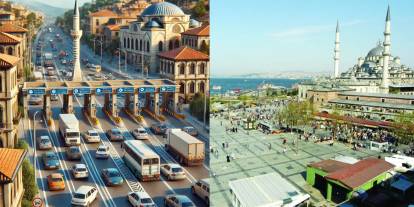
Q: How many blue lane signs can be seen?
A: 7